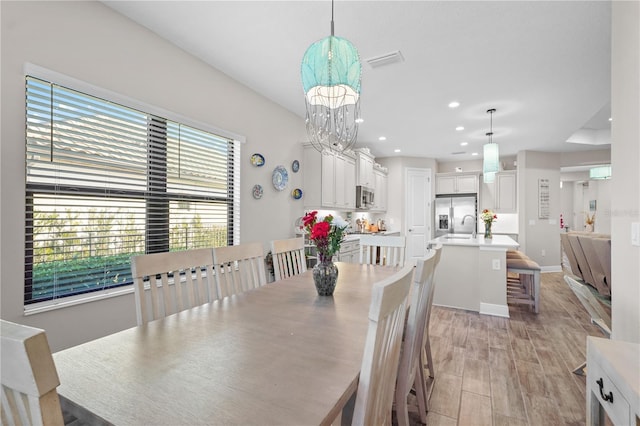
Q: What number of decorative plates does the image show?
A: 5